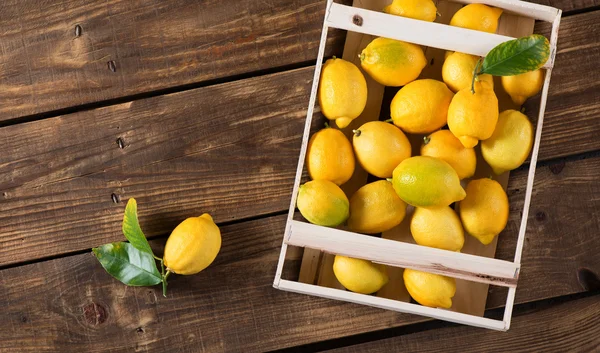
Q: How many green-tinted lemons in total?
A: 3